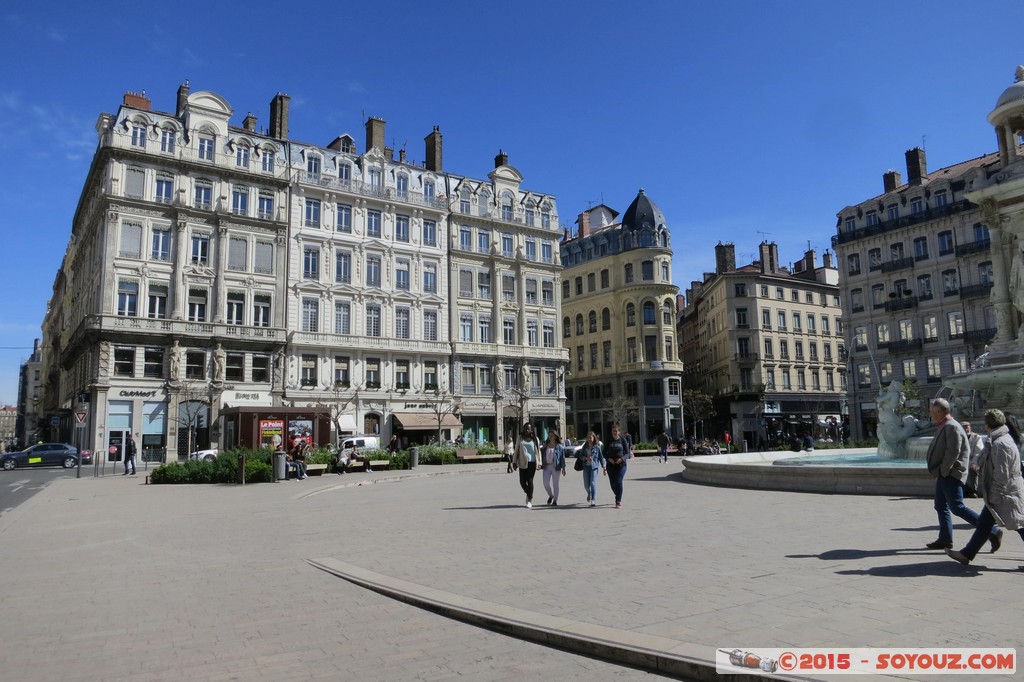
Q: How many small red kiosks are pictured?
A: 1